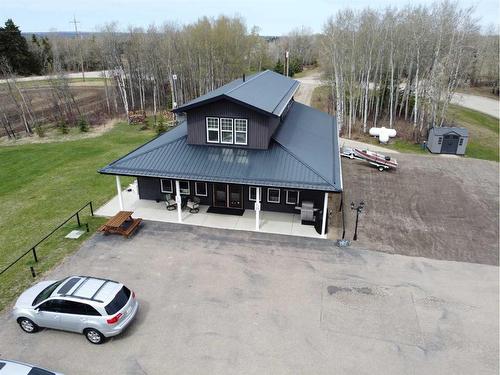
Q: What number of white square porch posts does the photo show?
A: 4